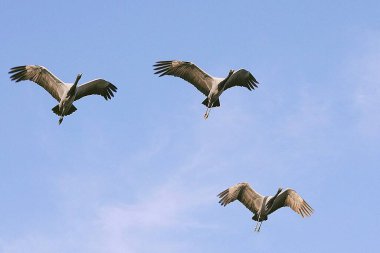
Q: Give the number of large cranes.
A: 3